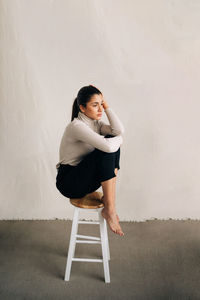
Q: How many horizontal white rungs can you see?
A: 4